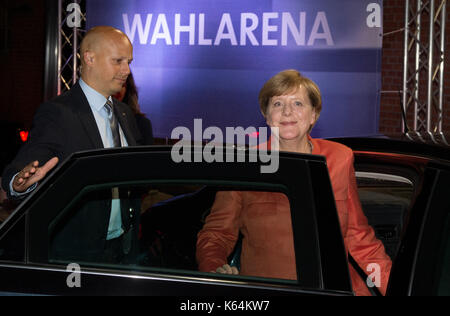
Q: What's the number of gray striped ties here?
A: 1